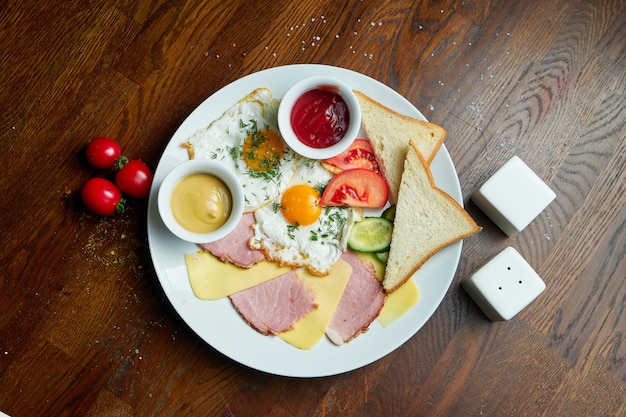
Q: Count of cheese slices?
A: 3